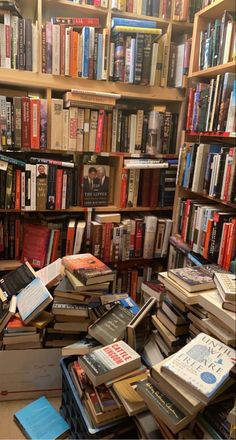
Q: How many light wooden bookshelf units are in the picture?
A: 2